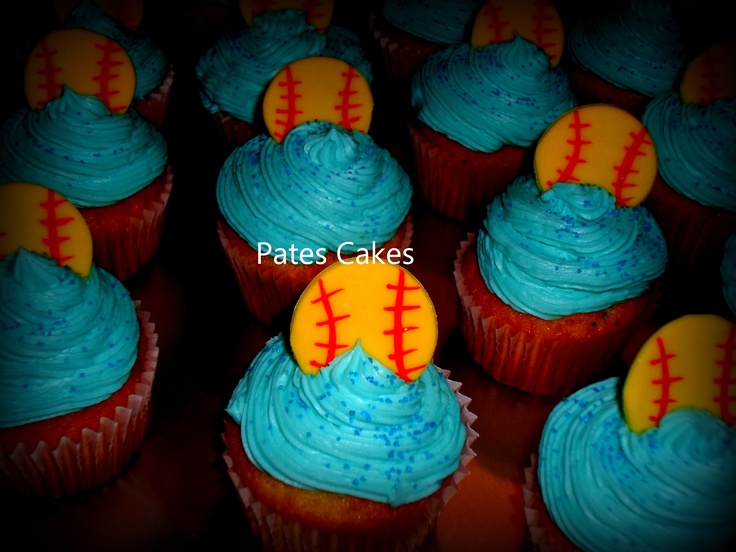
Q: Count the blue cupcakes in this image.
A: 13